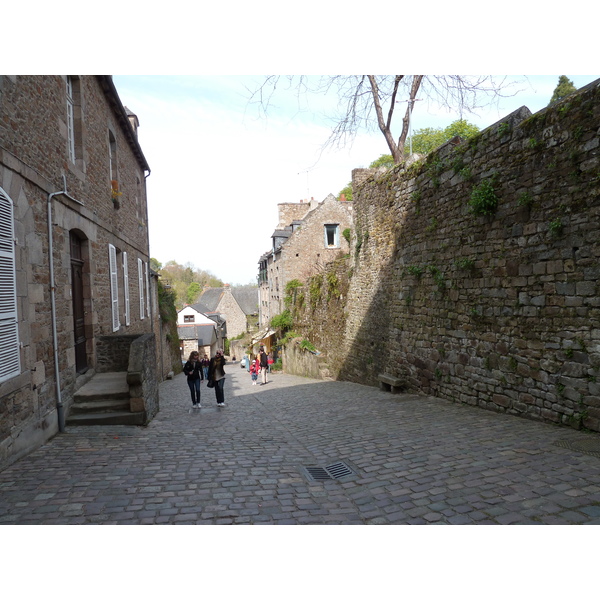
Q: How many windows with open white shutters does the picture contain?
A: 2